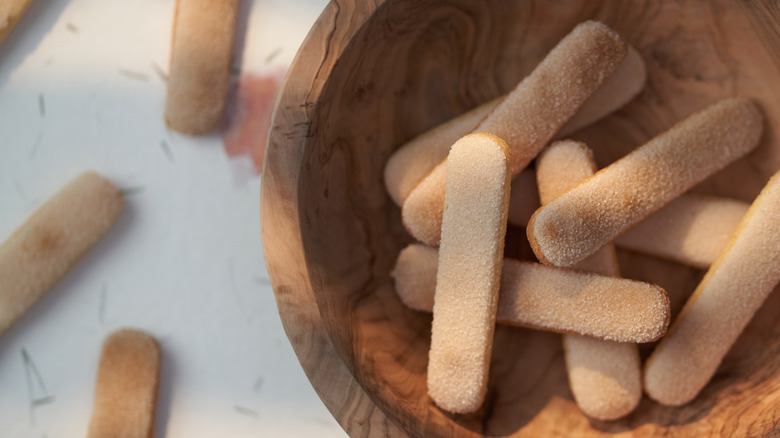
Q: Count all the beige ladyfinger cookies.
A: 12